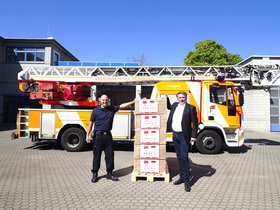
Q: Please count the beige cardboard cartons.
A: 5